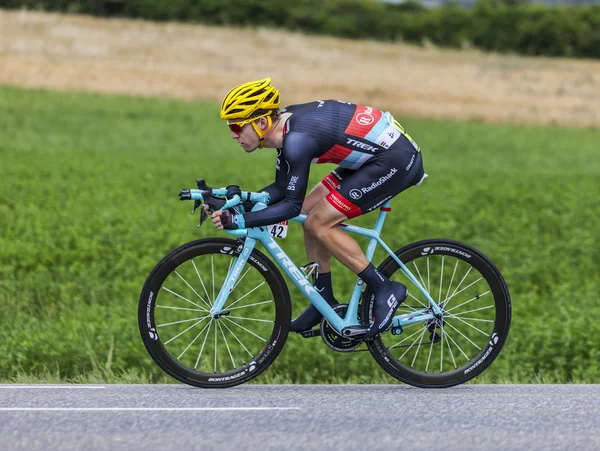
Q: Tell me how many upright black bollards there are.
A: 0